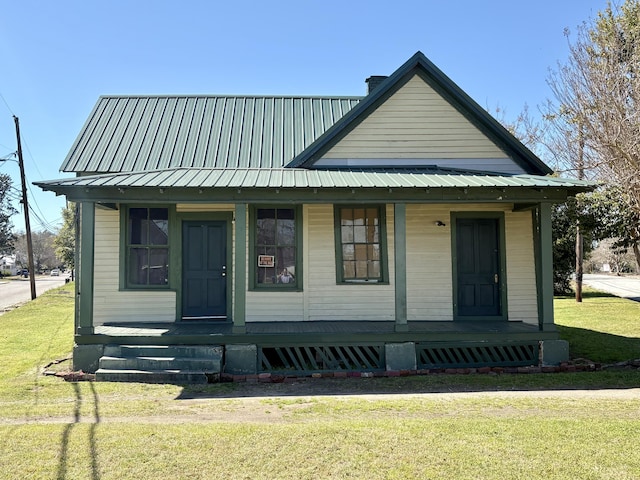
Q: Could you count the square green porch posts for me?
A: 4